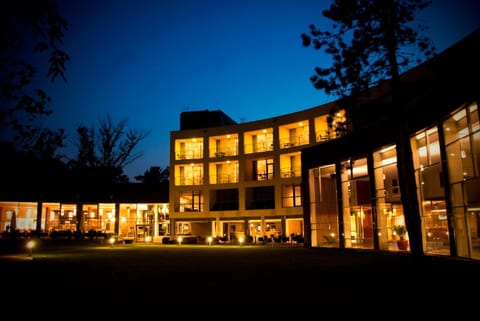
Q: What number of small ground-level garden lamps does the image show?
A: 6